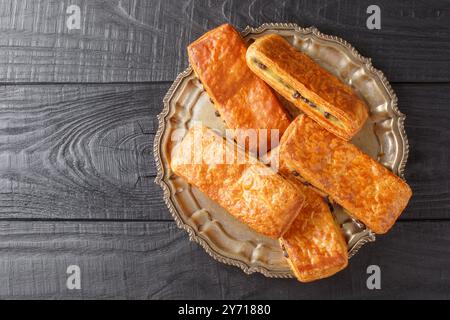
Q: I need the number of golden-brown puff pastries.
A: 5